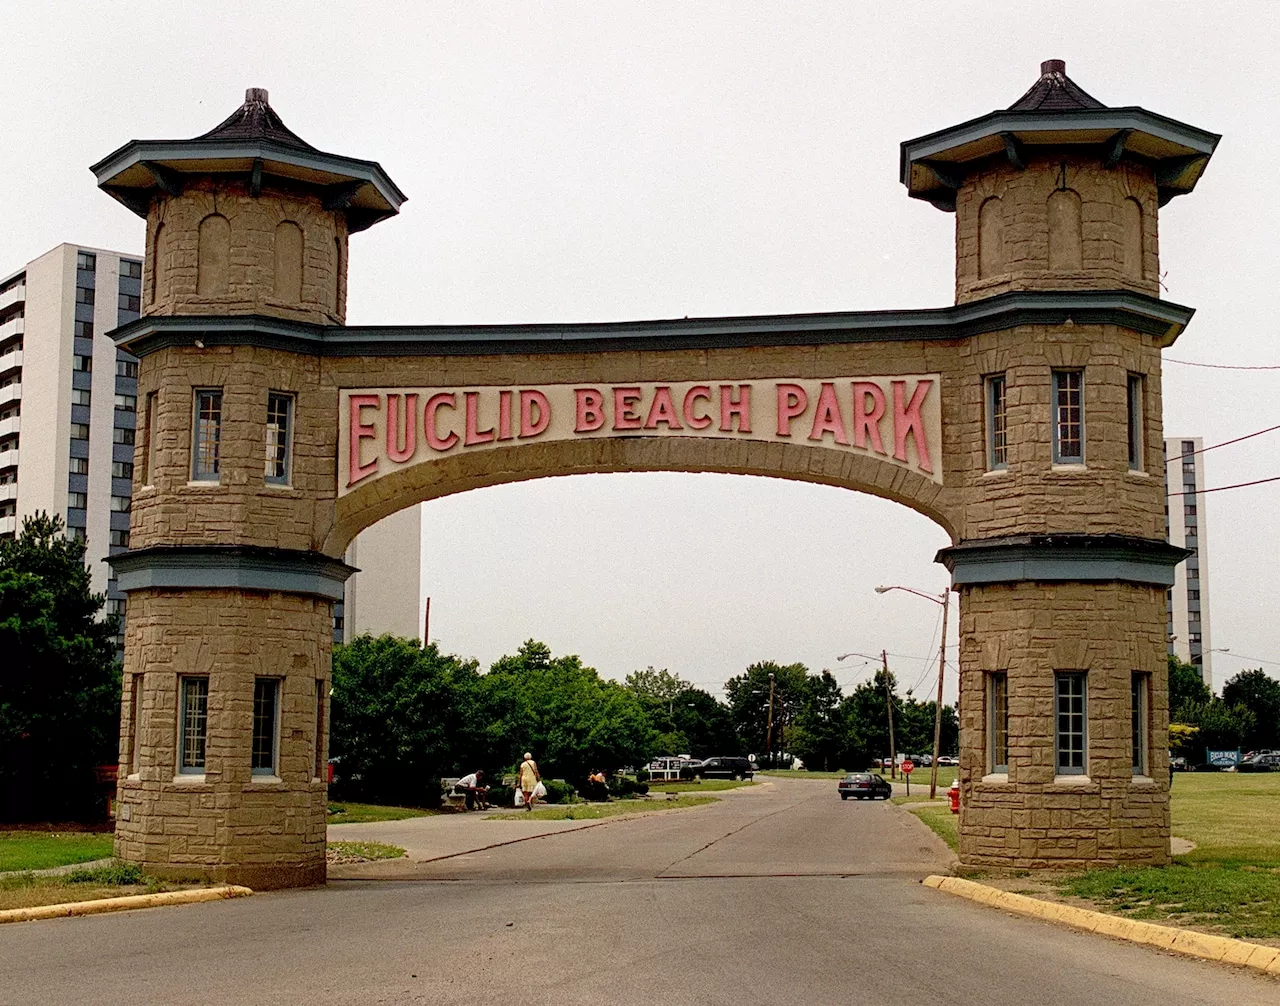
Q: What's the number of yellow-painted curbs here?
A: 2